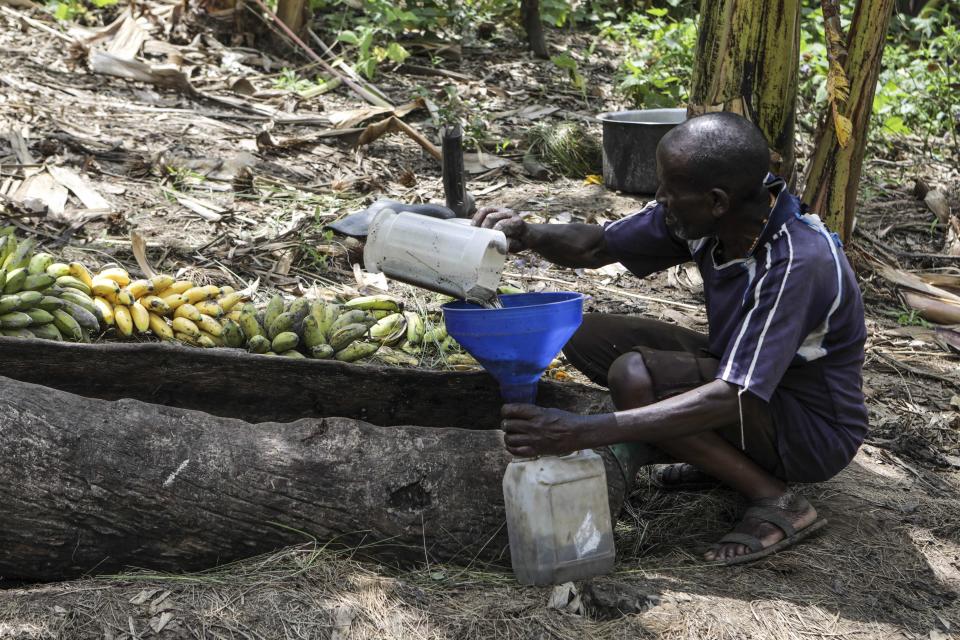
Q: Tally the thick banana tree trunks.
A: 2